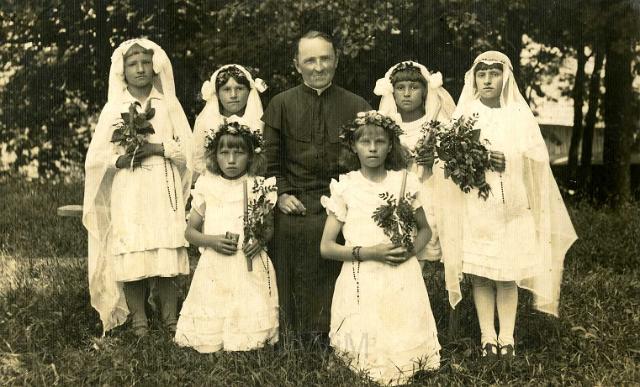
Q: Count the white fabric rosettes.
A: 4